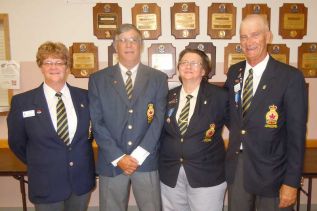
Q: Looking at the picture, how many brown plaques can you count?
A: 13